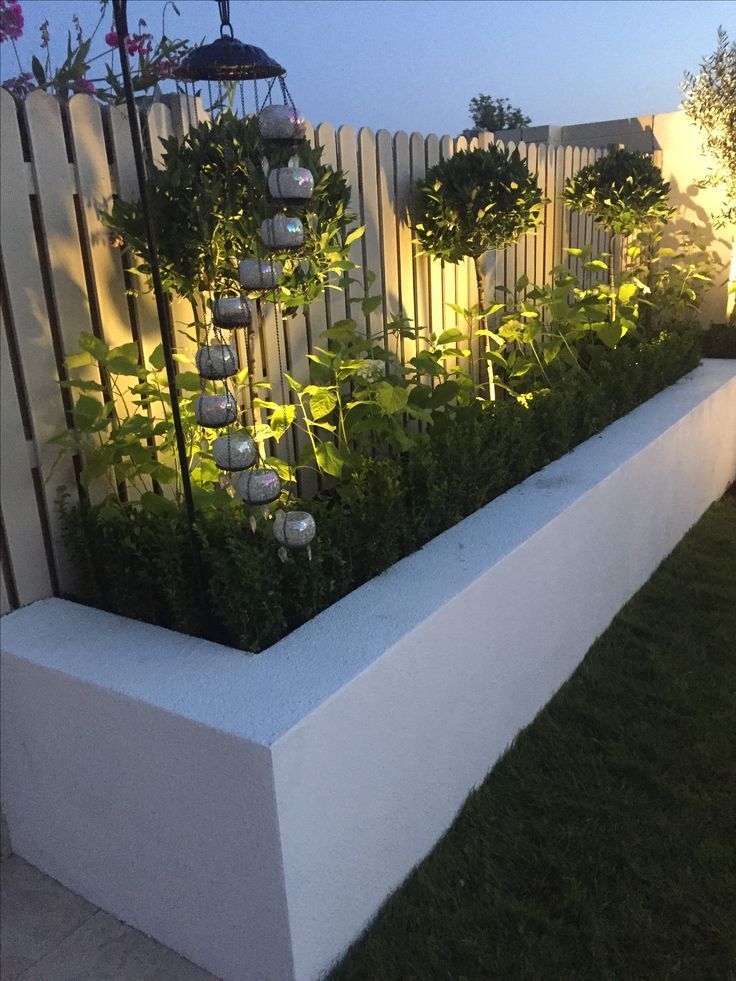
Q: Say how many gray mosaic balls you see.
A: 10